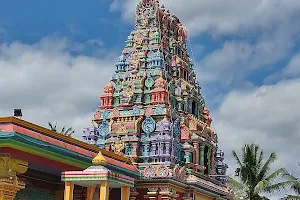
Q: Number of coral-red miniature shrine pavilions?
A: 3